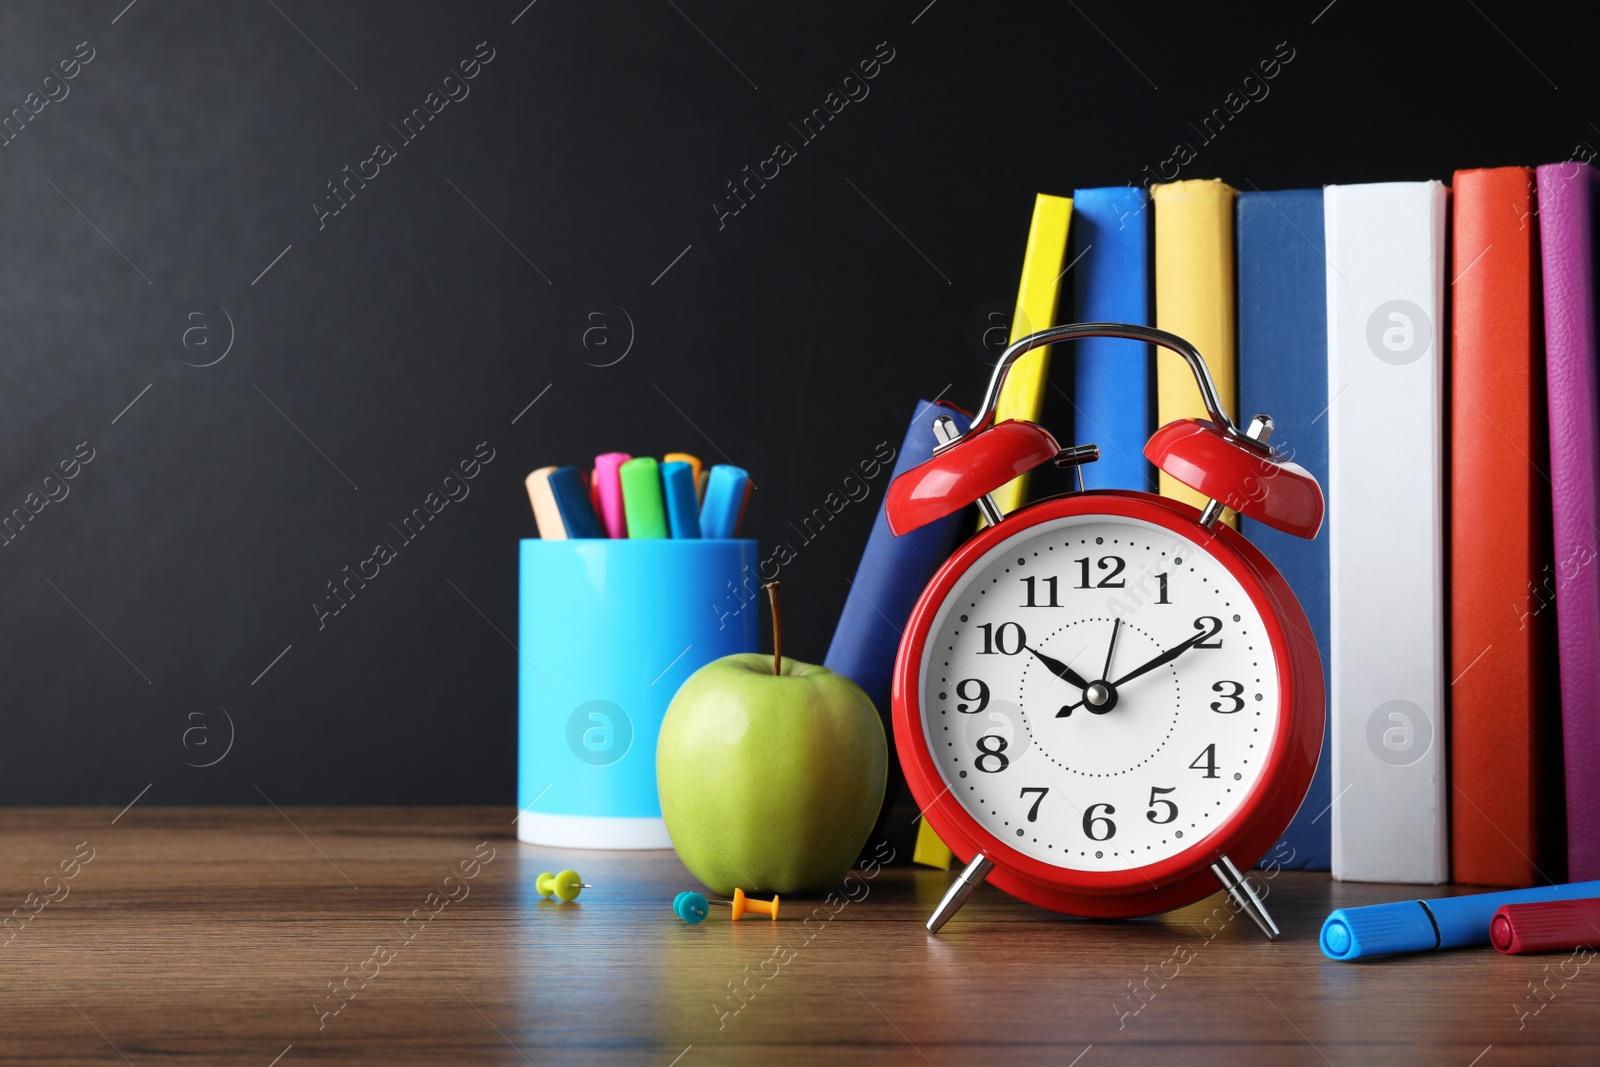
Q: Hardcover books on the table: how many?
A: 8